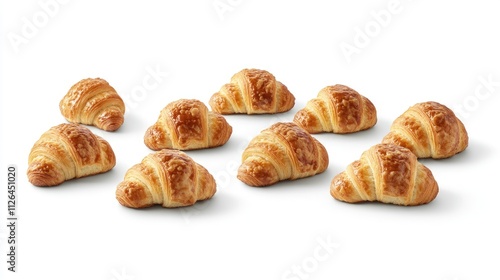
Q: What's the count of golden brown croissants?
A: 9